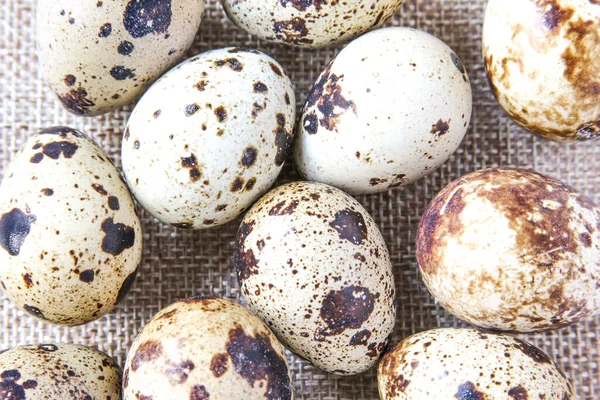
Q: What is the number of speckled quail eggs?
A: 11